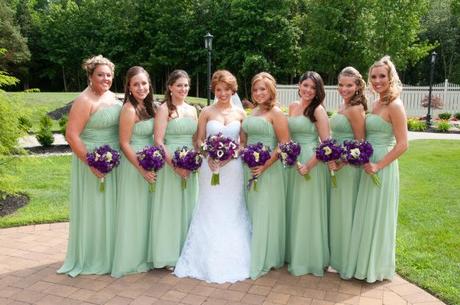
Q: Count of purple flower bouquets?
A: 8